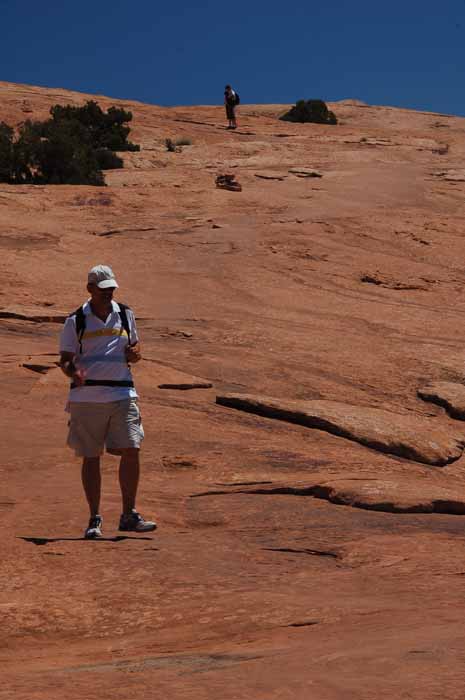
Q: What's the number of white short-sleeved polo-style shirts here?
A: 1